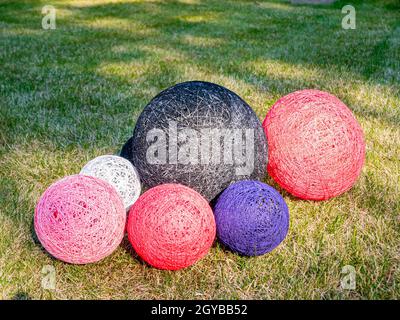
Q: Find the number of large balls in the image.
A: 2